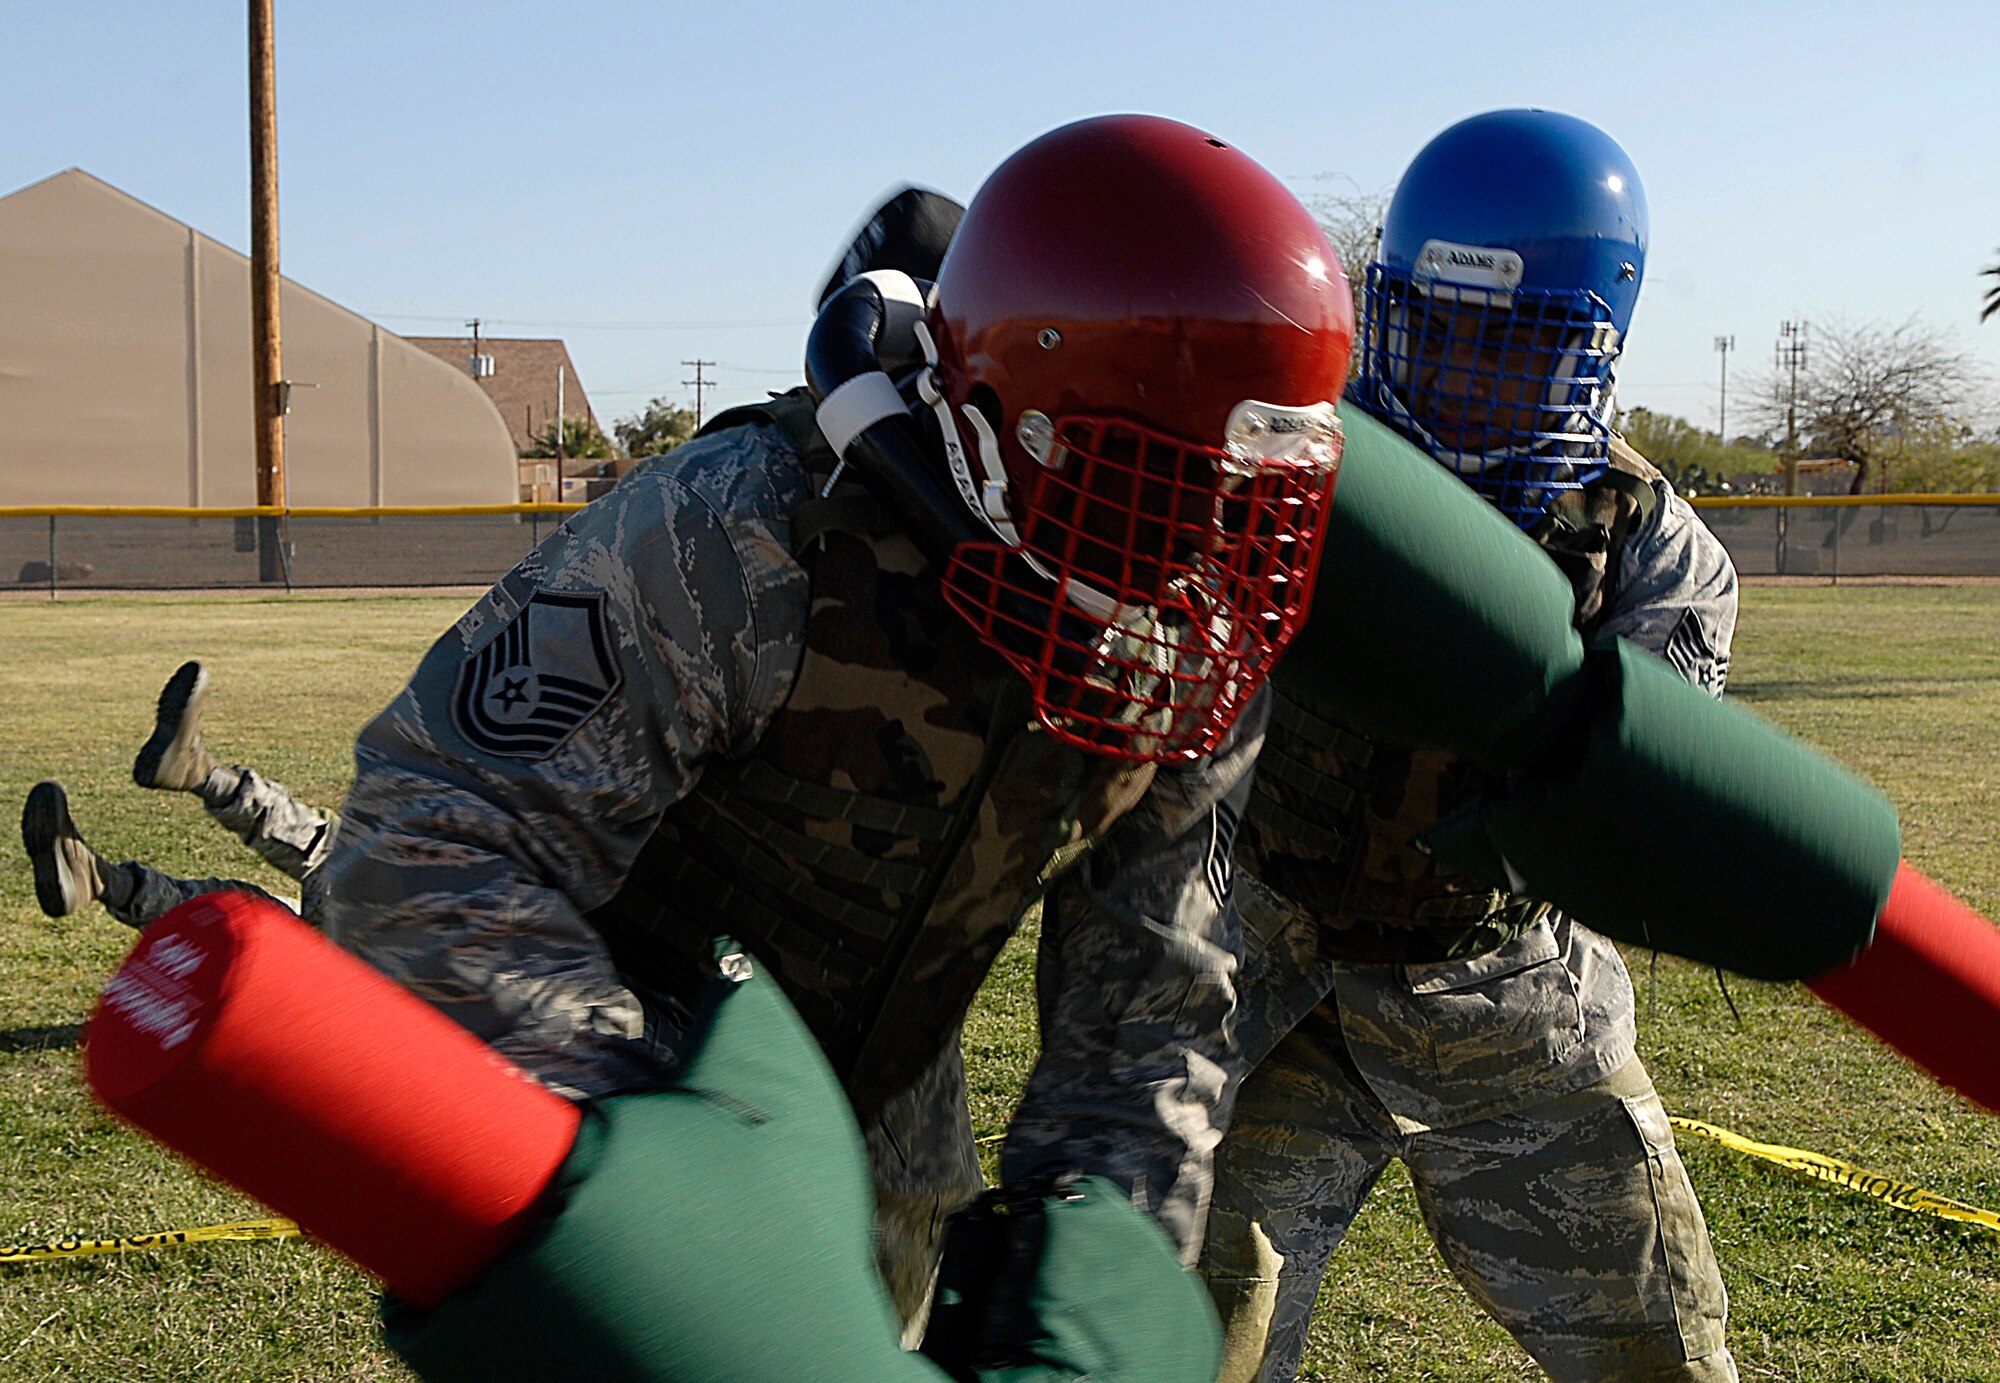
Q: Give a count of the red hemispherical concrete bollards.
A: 0